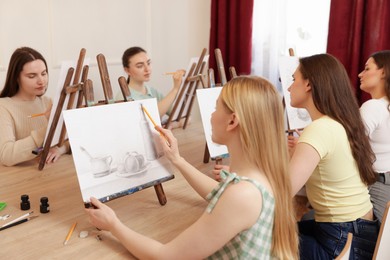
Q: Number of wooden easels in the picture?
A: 5